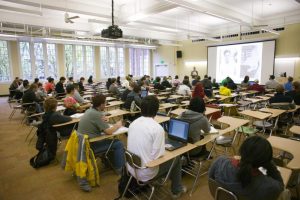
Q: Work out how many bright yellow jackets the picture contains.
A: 2